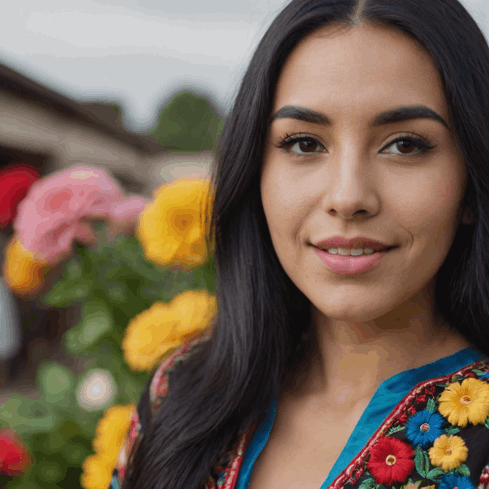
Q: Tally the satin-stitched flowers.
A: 5